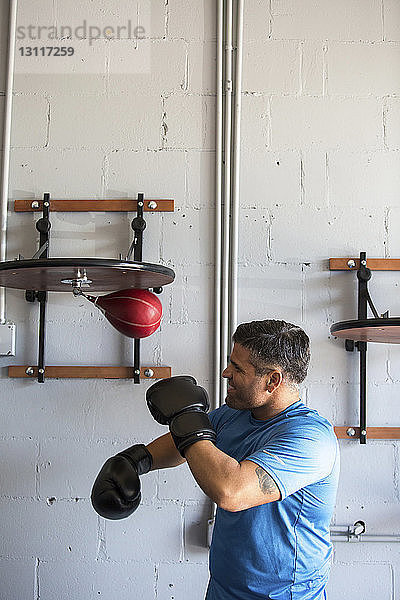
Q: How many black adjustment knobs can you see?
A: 6